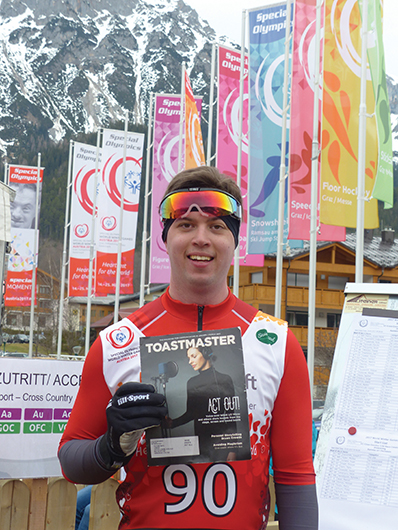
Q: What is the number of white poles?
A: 12